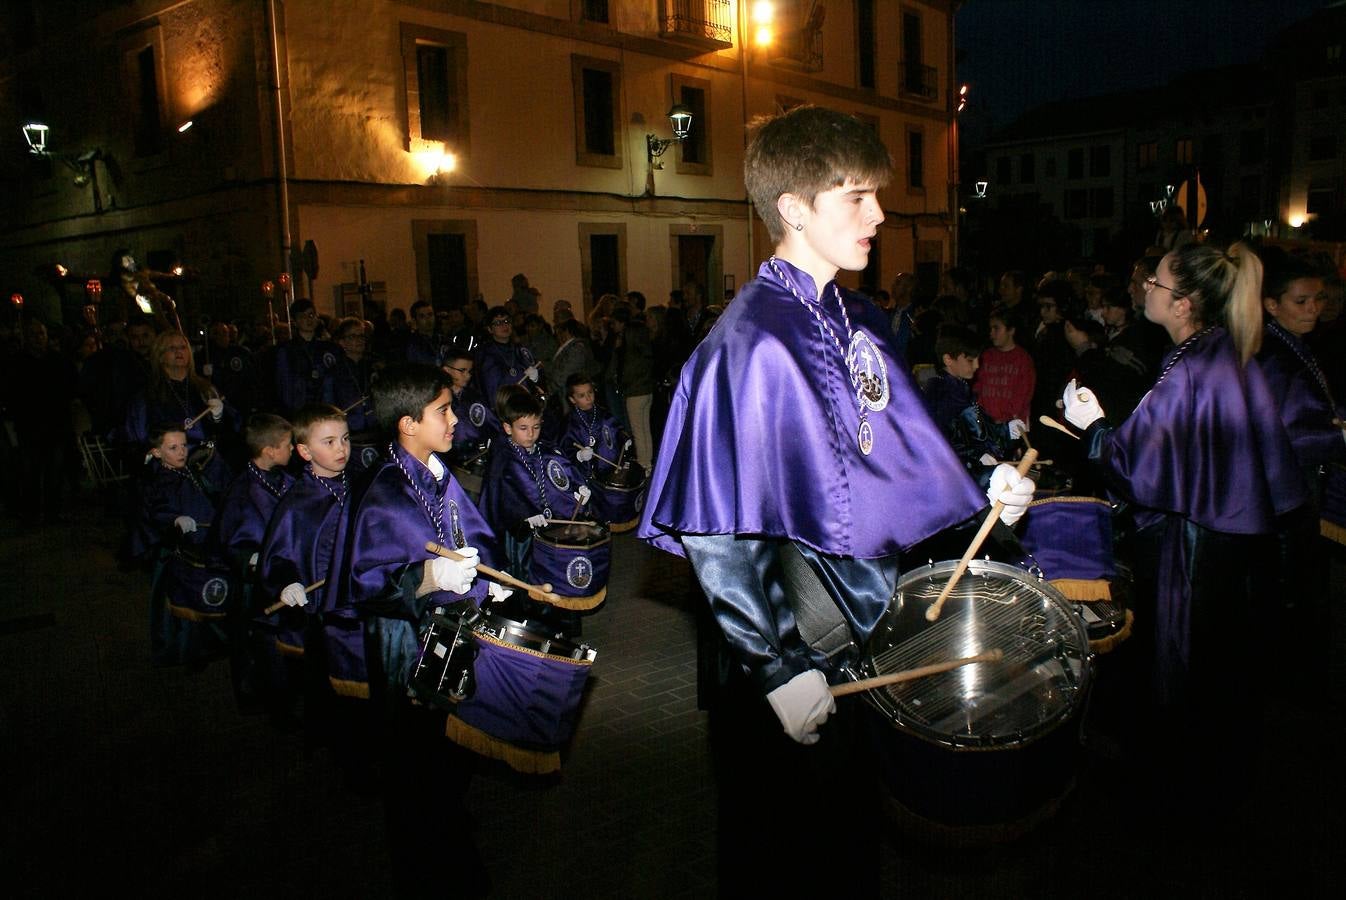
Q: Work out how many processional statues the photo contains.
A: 1